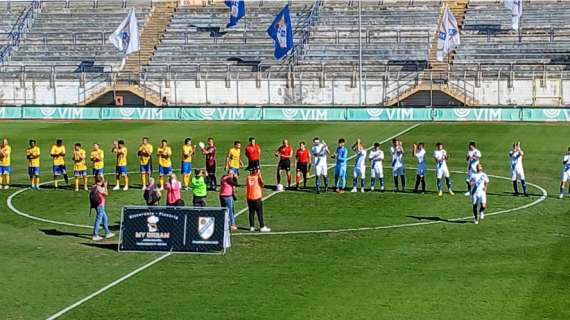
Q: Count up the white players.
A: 10